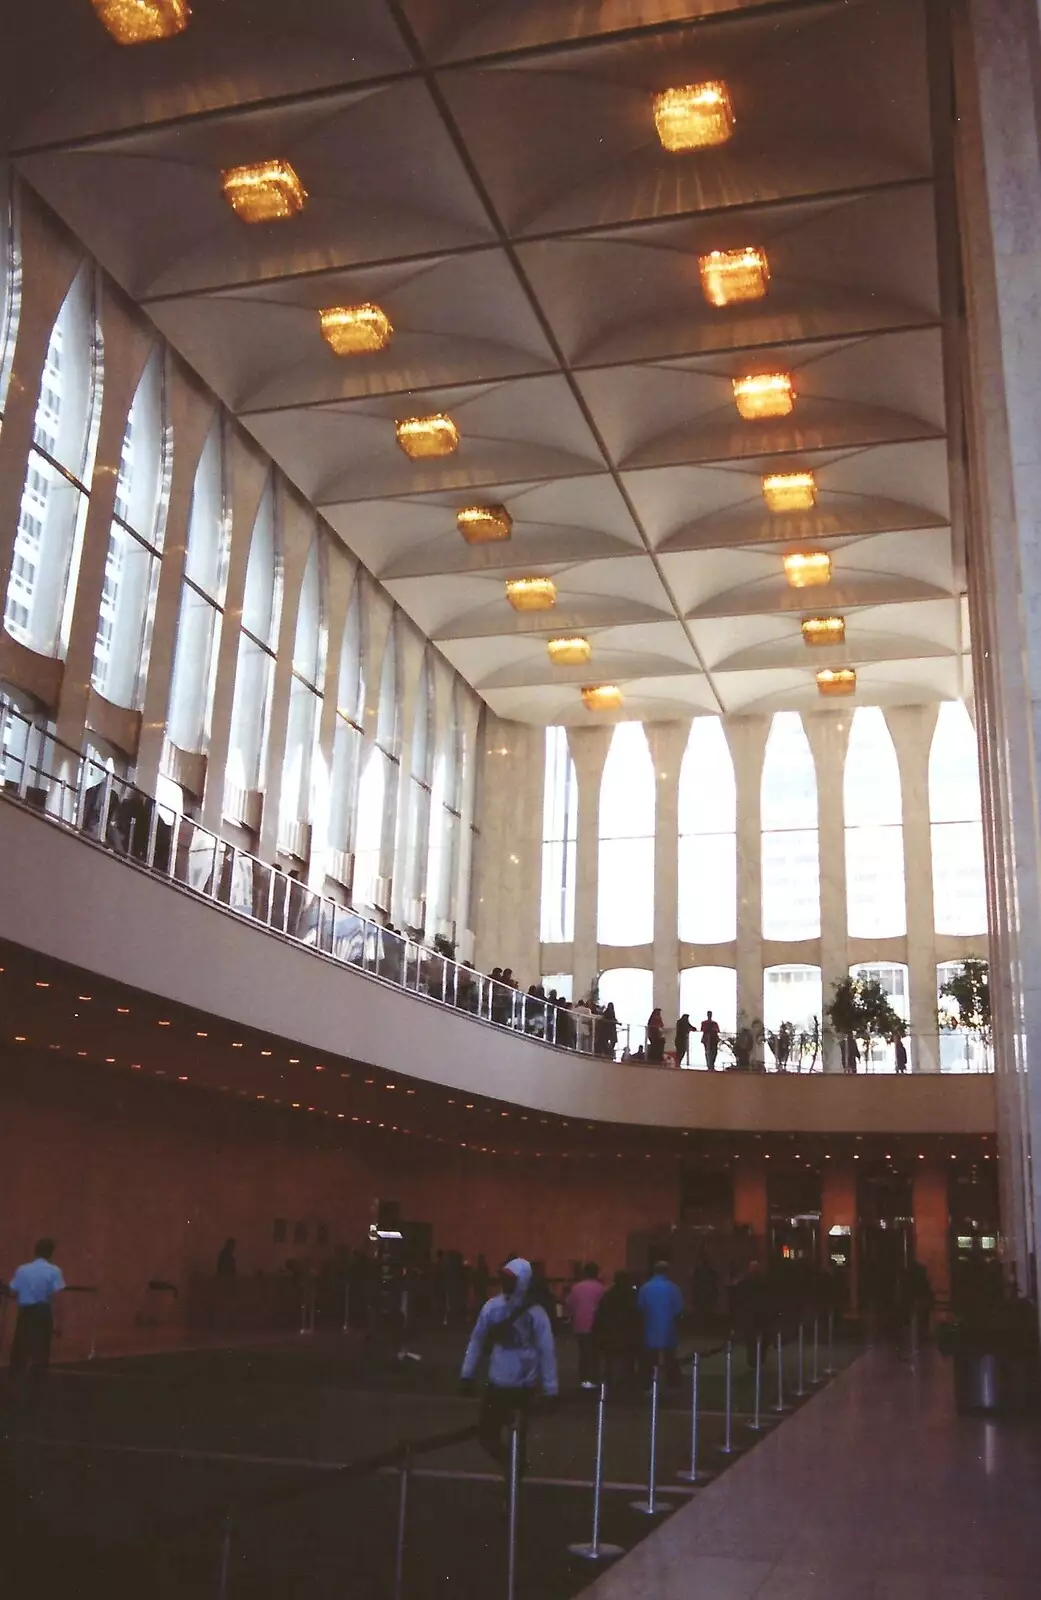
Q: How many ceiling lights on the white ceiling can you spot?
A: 15